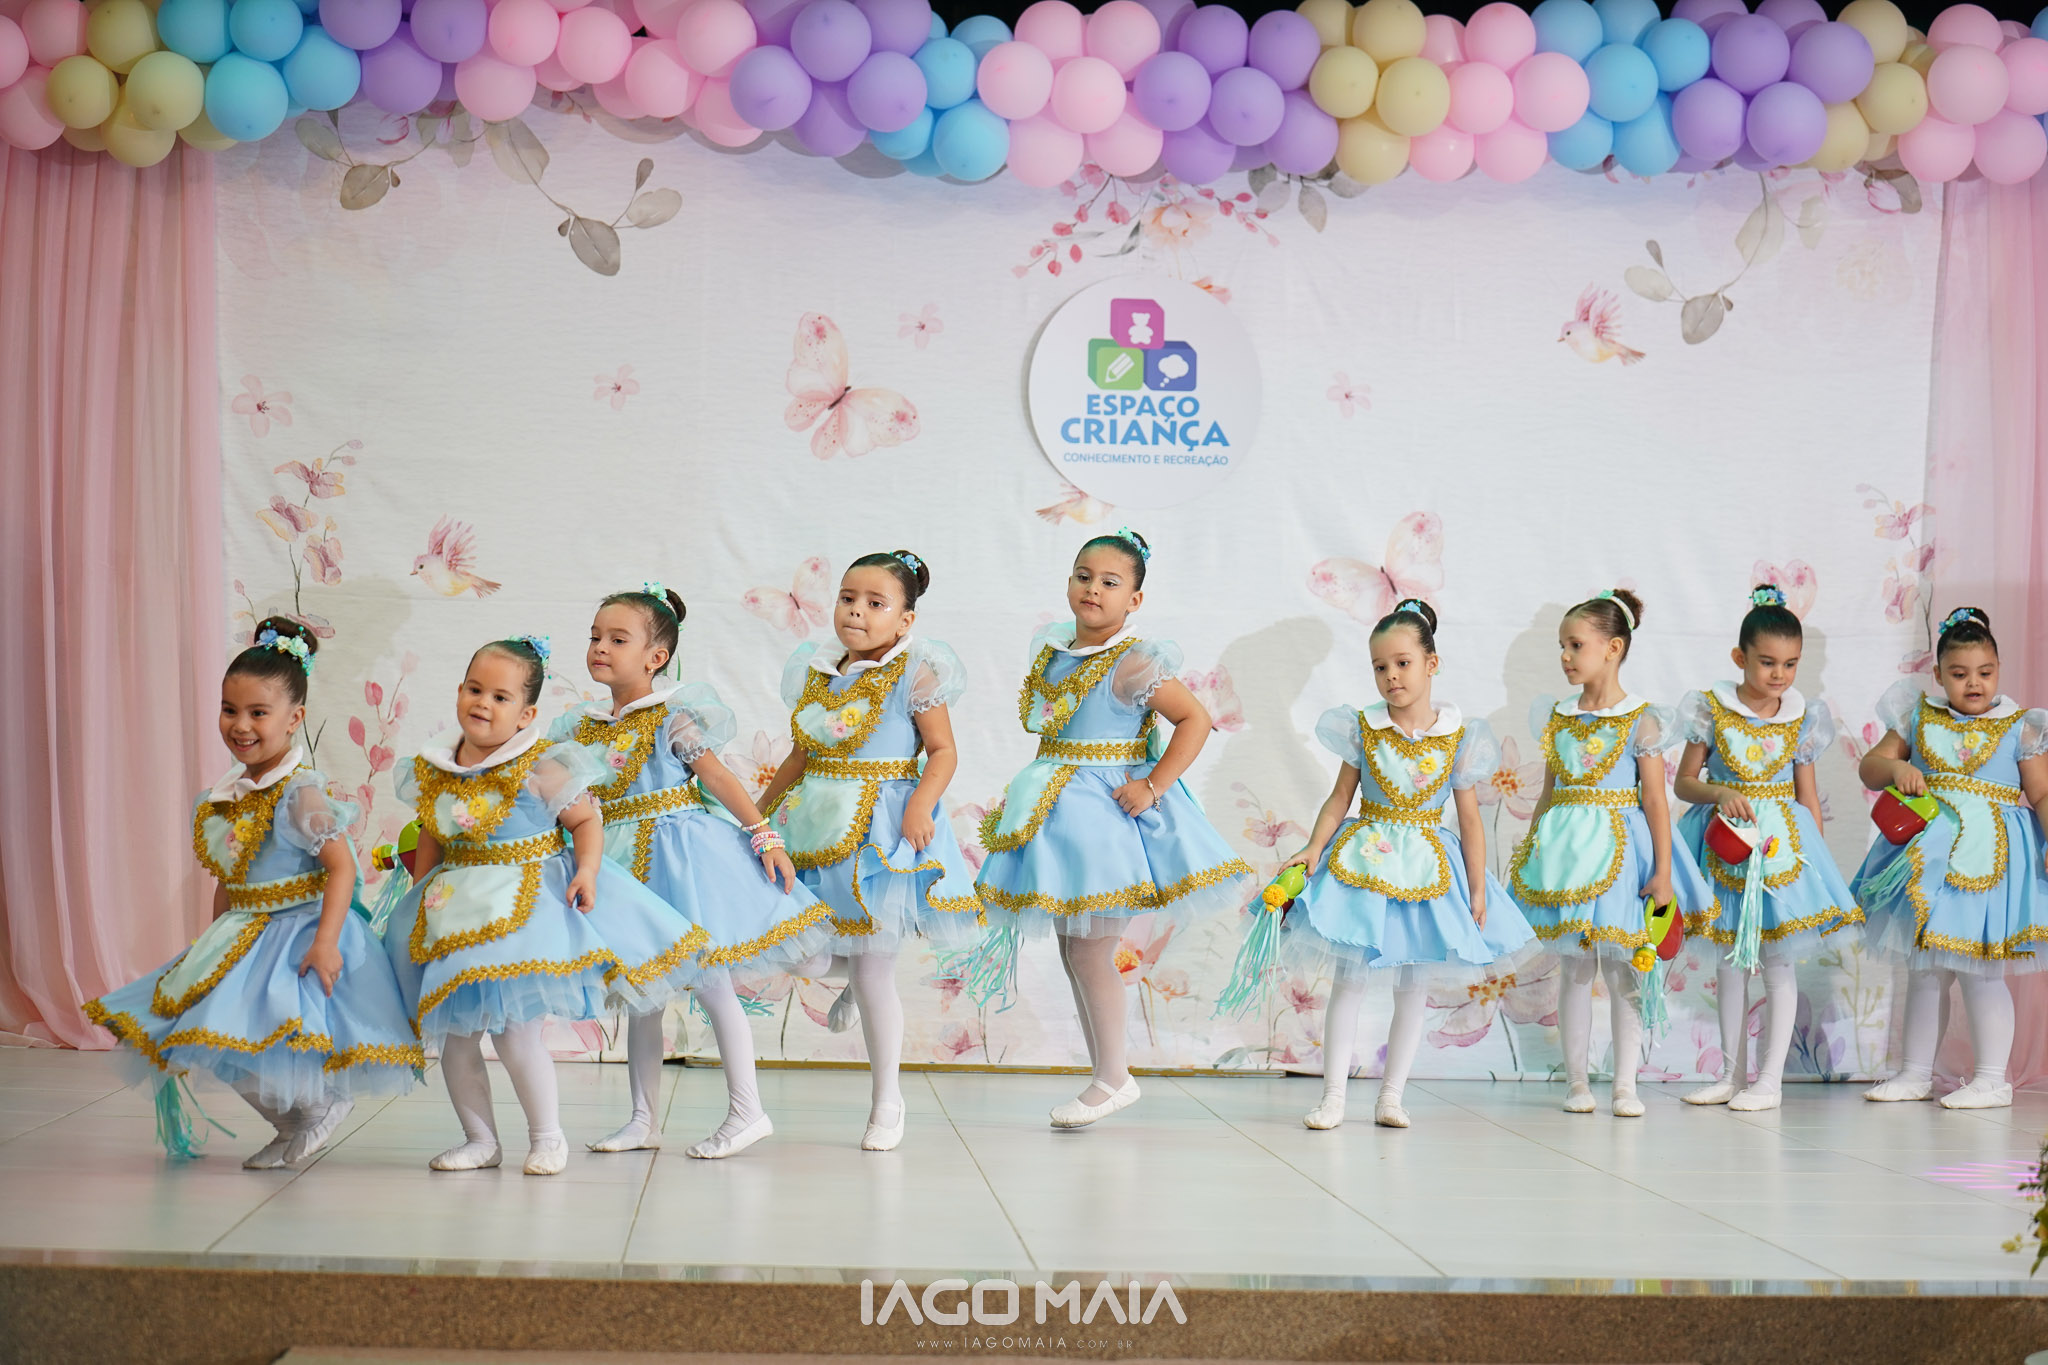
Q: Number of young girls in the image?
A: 9